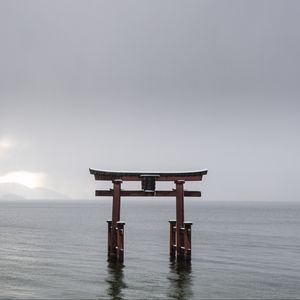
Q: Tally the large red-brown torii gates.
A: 1